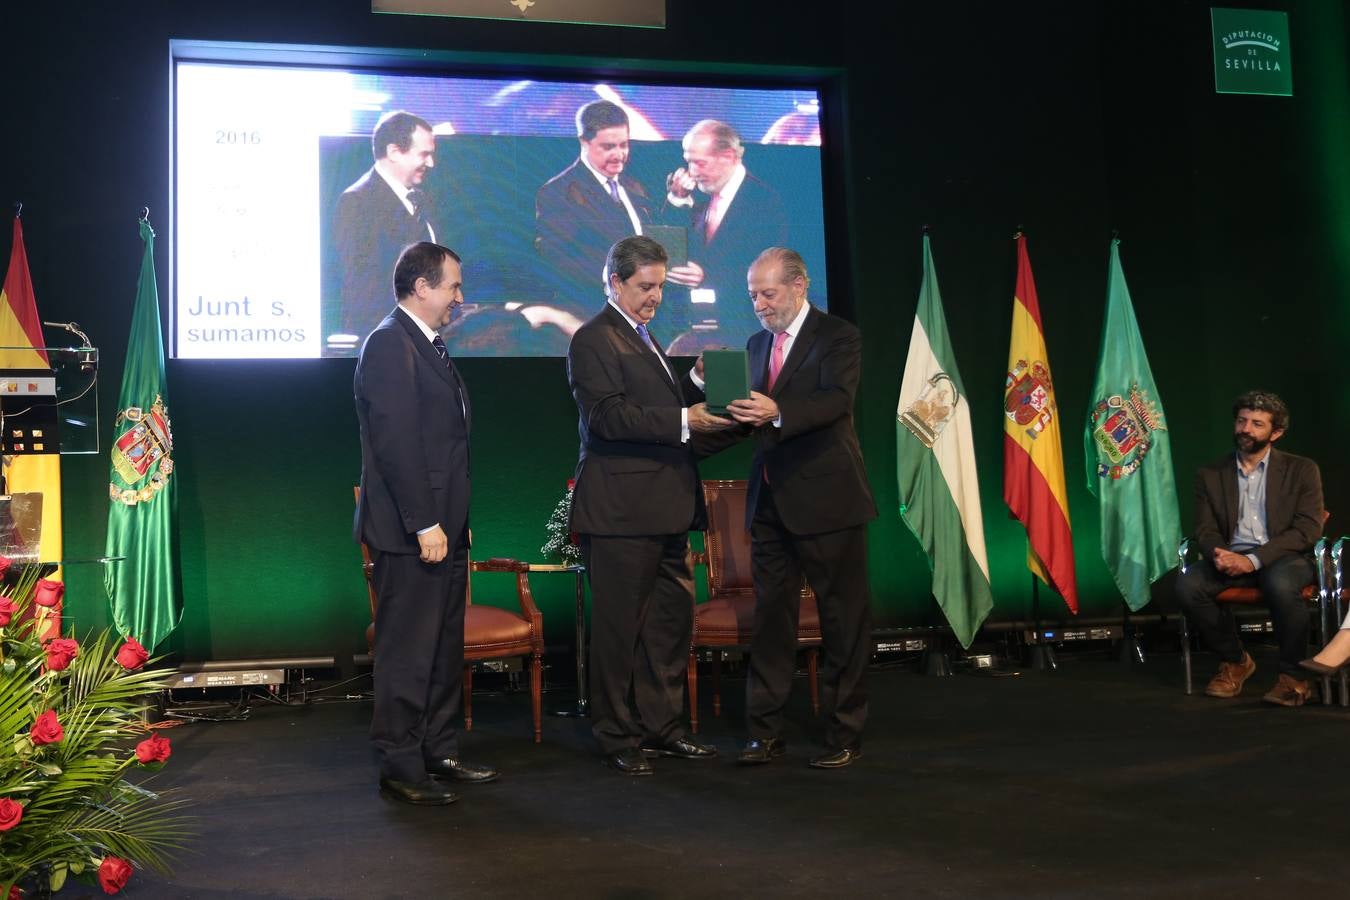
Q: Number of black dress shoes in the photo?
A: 6